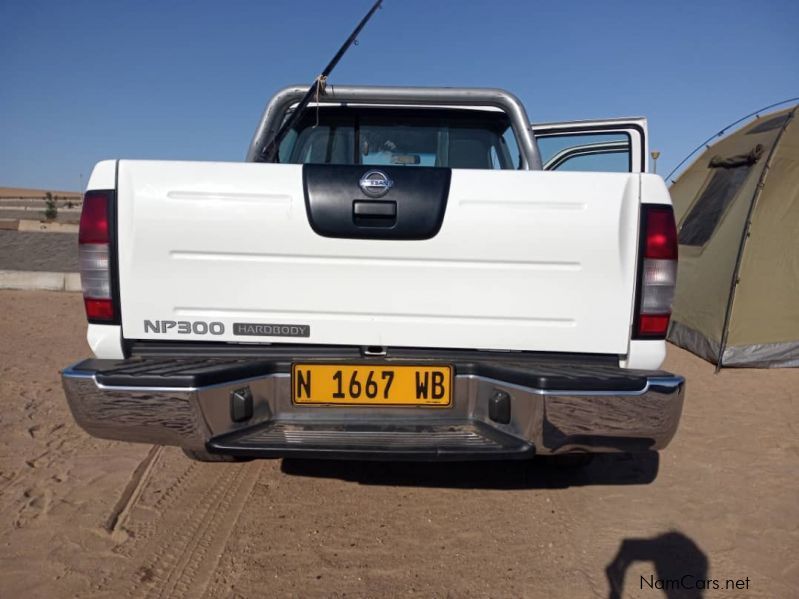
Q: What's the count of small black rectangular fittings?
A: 2